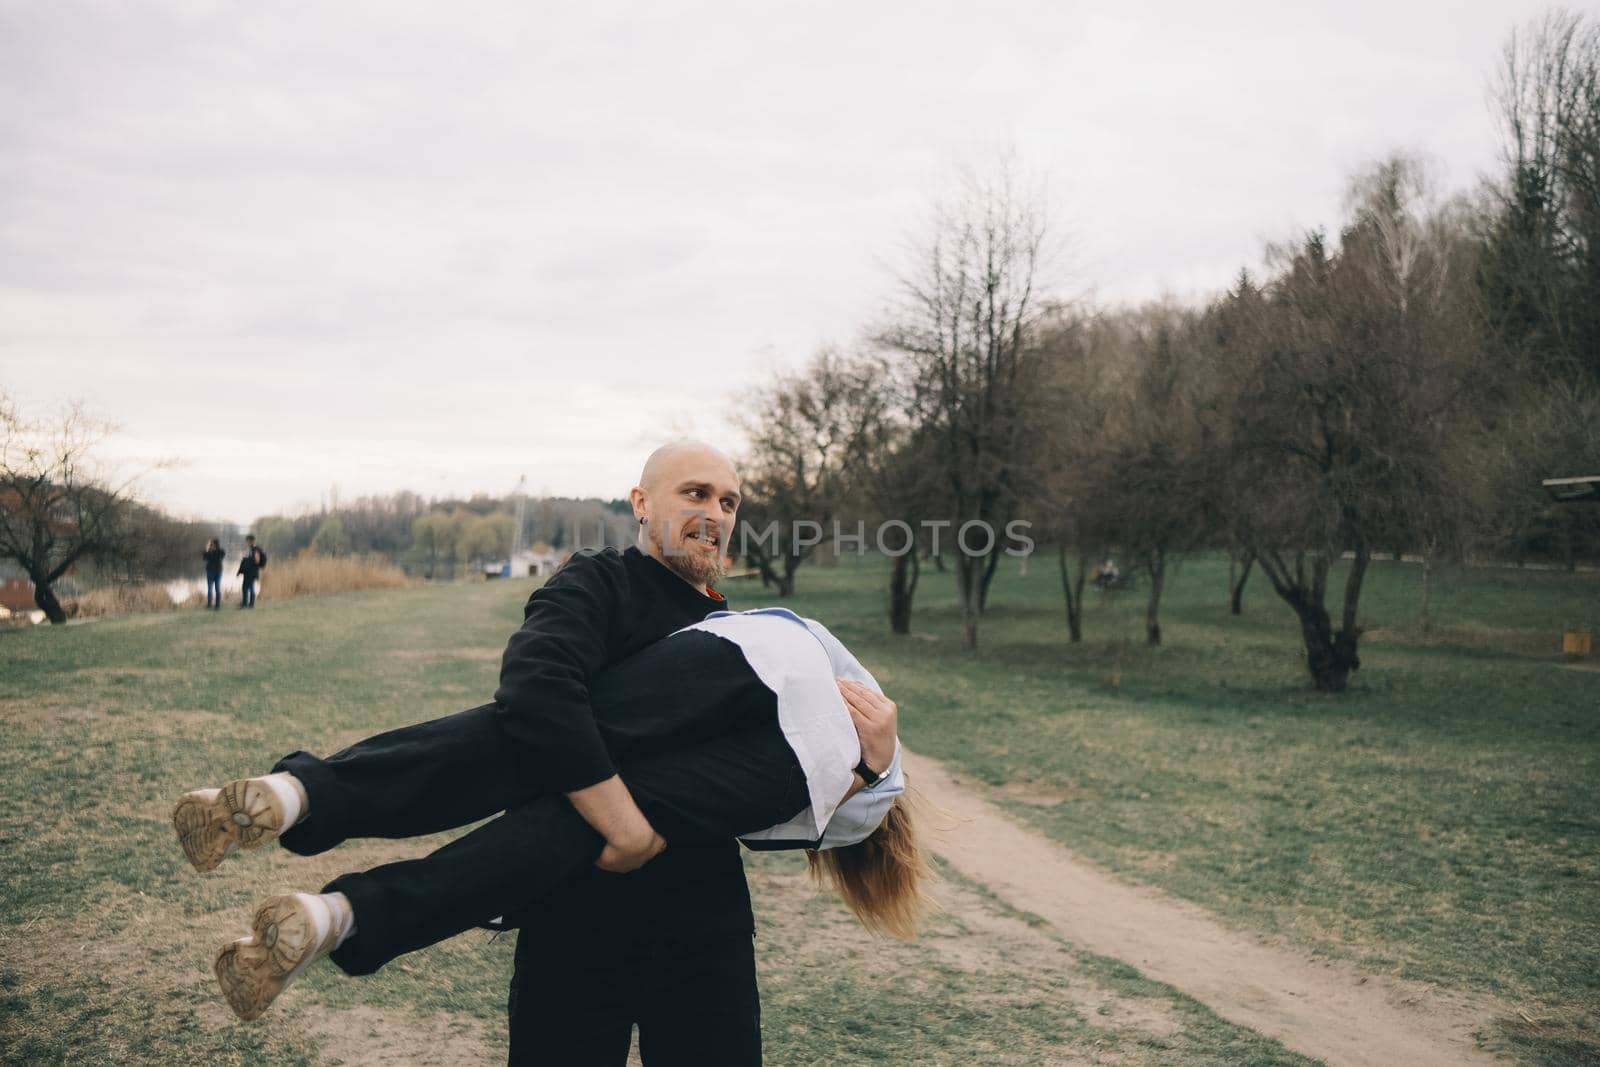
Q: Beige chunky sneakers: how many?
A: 2